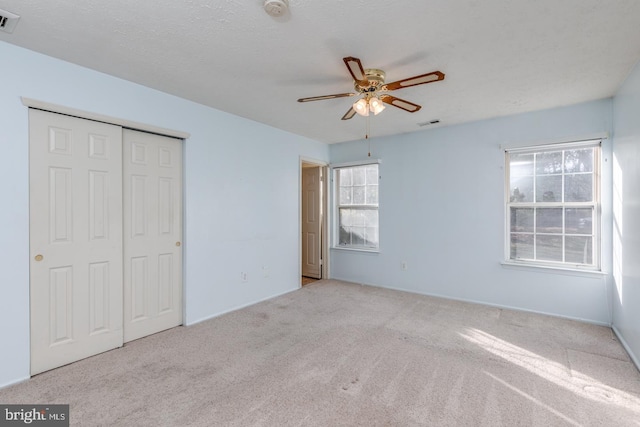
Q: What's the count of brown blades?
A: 5